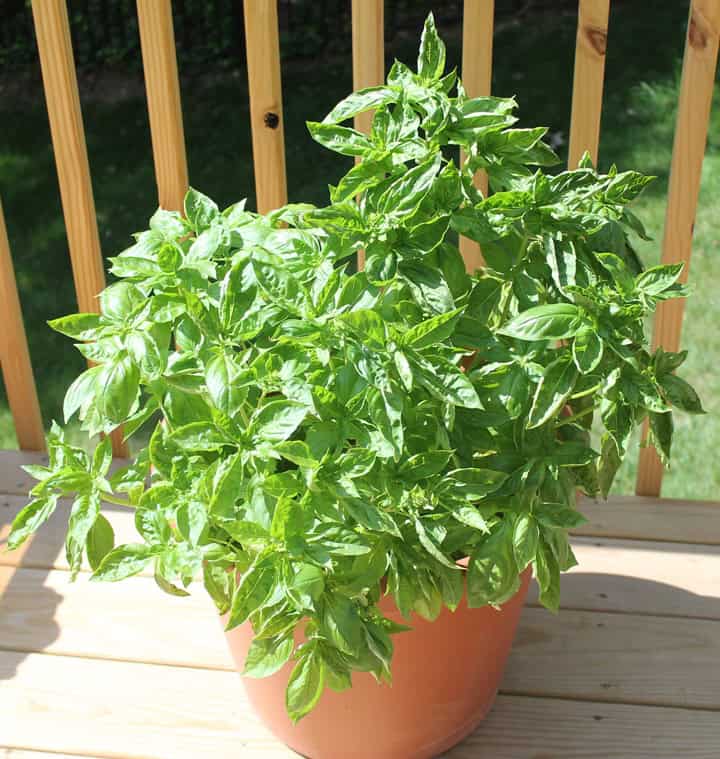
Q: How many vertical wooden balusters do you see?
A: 8